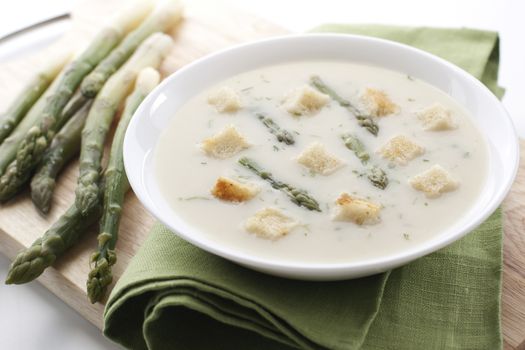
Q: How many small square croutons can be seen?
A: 11